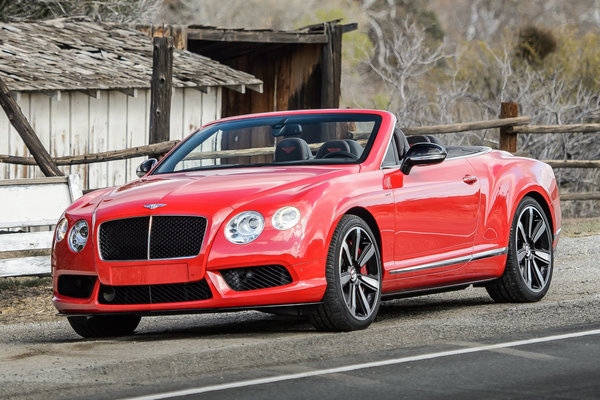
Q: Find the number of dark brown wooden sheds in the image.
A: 1